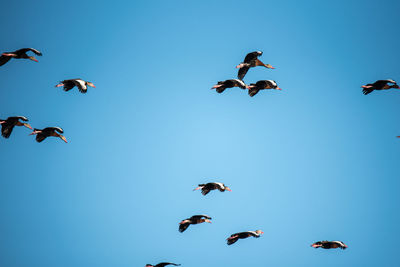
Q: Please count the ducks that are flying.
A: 13